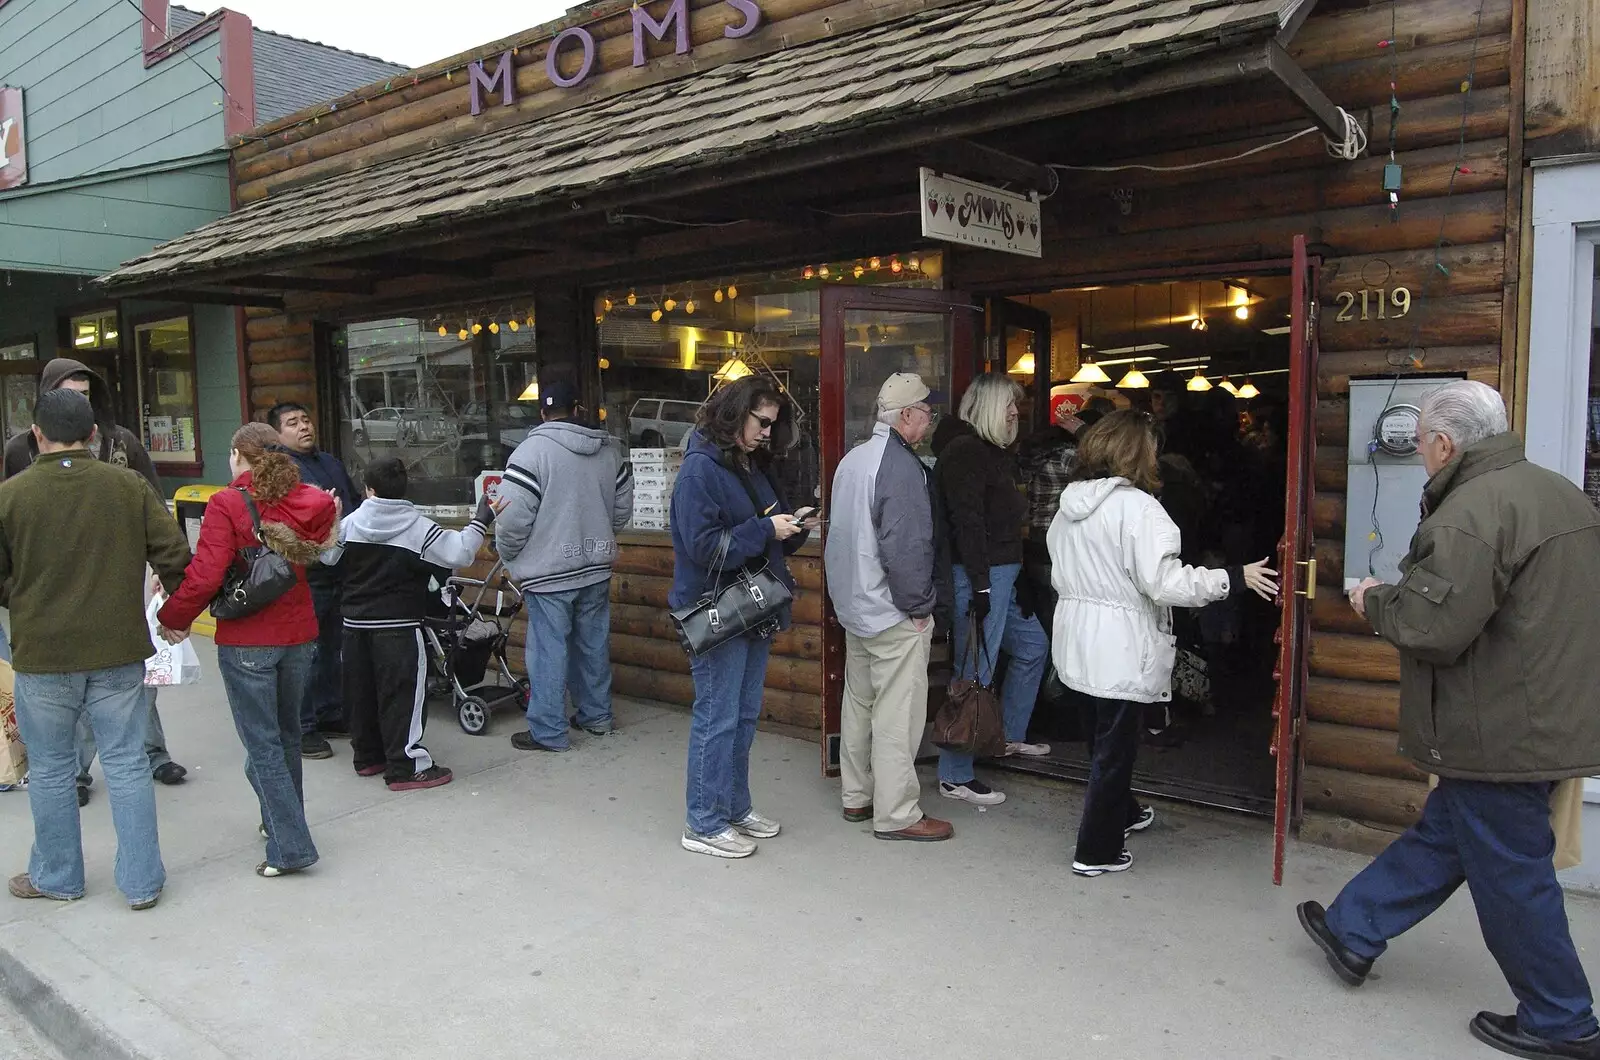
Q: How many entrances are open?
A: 1